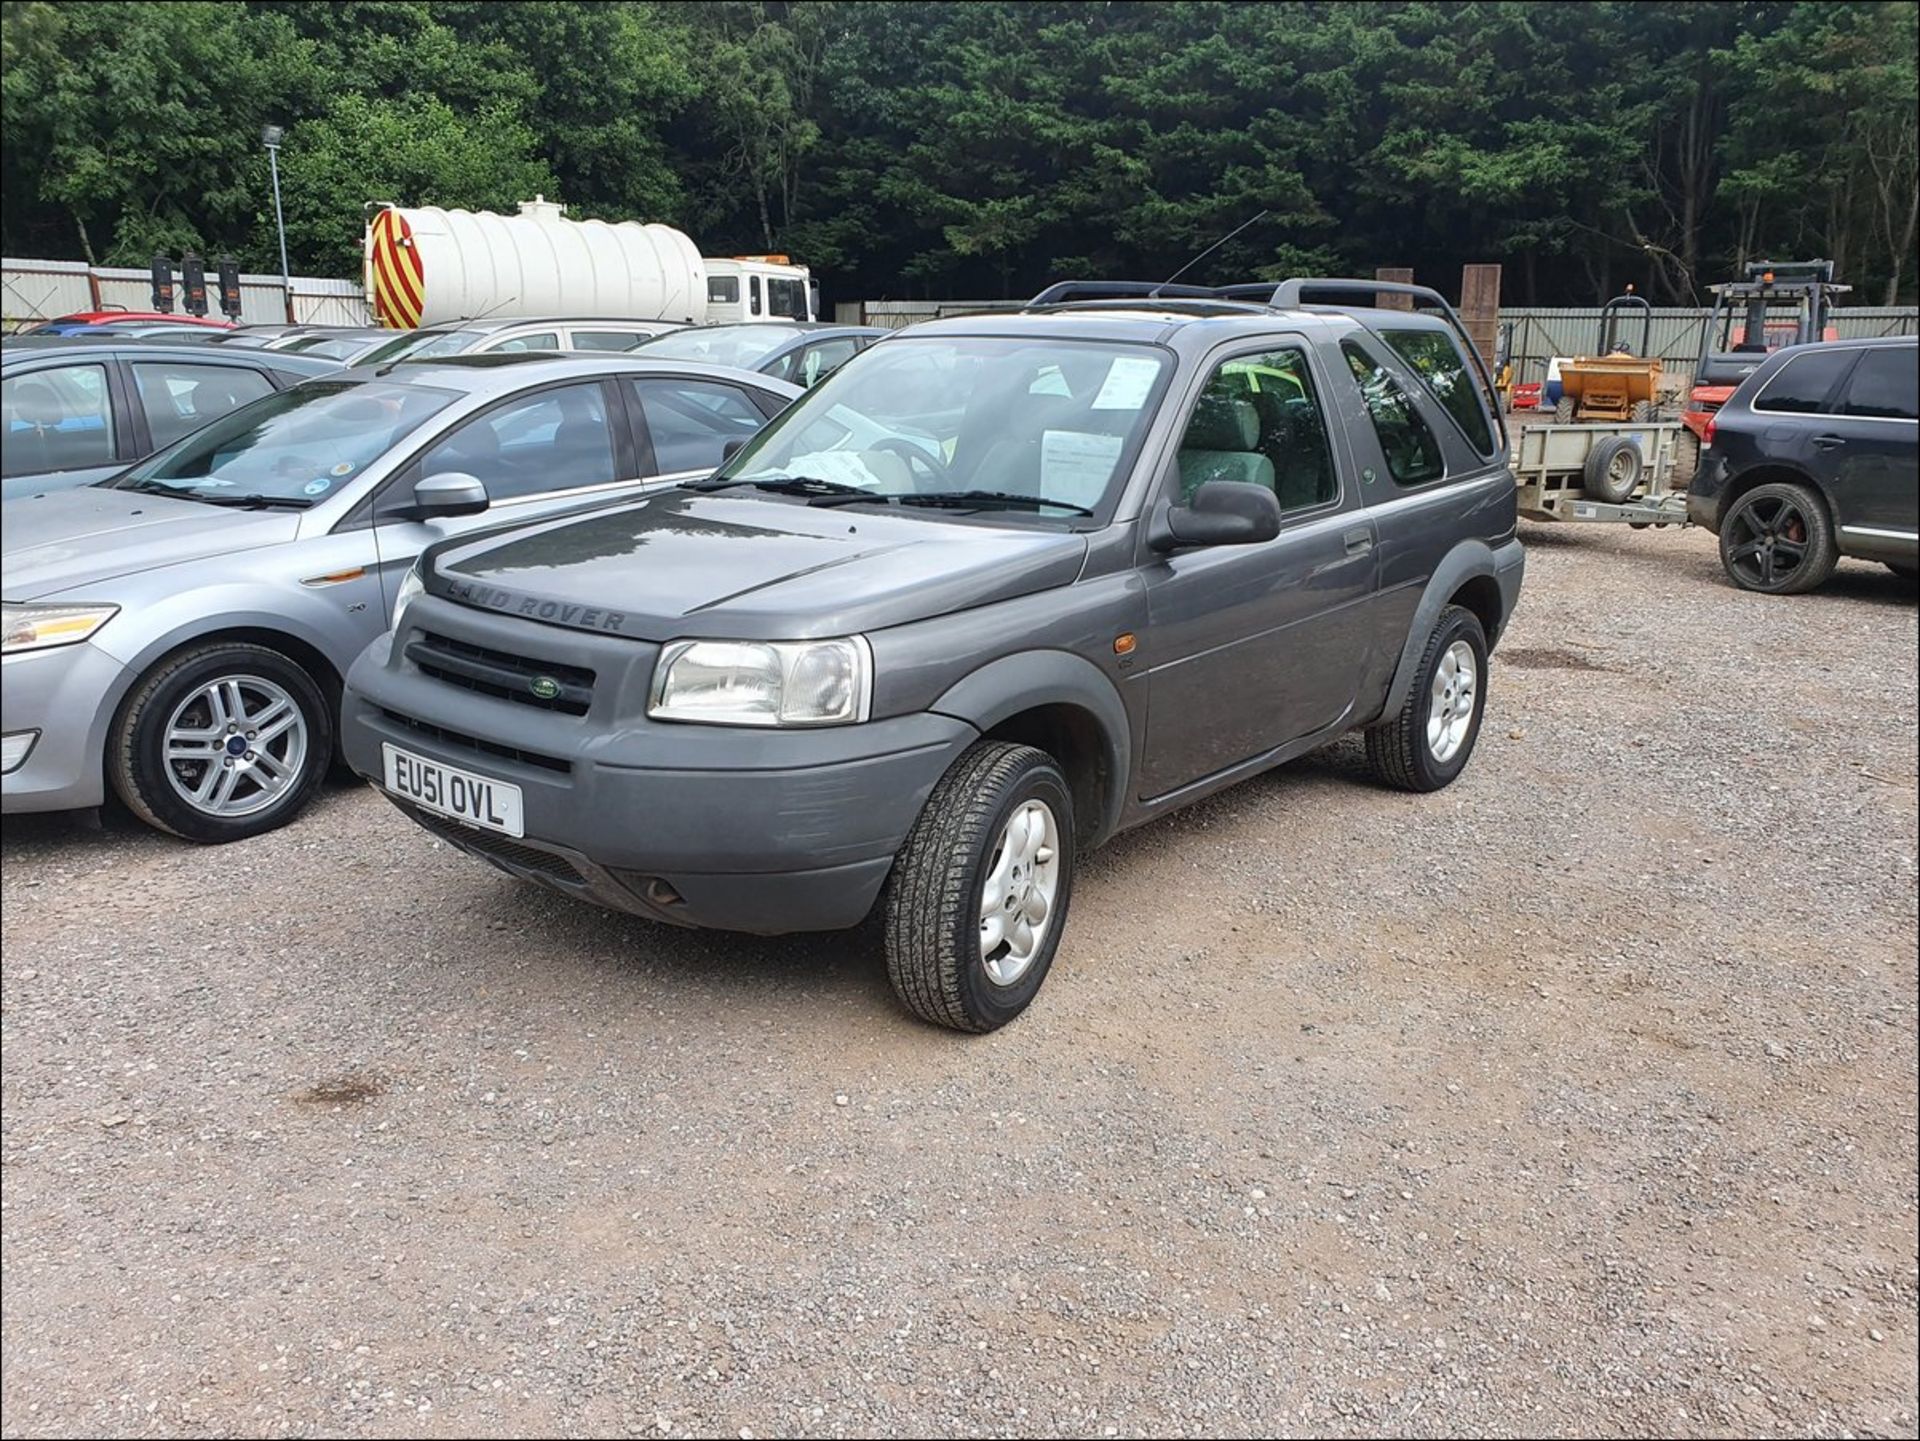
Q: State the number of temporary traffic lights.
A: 3